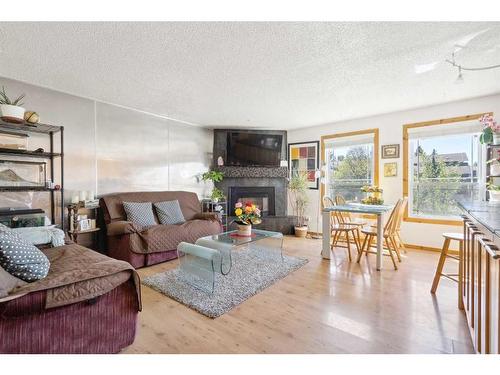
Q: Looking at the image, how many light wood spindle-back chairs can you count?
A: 4